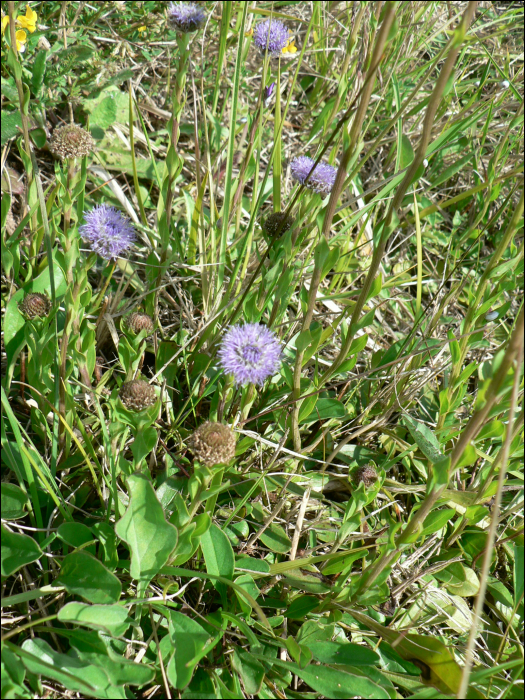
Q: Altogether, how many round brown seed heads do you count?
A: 7